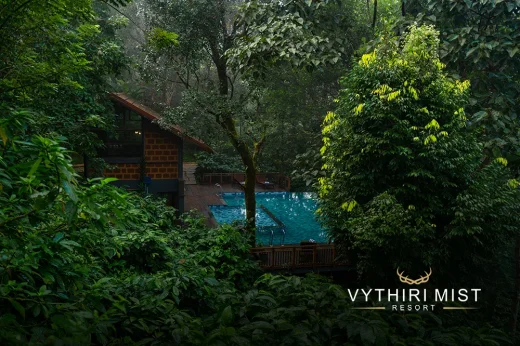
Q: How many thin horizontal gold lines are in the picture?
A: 2